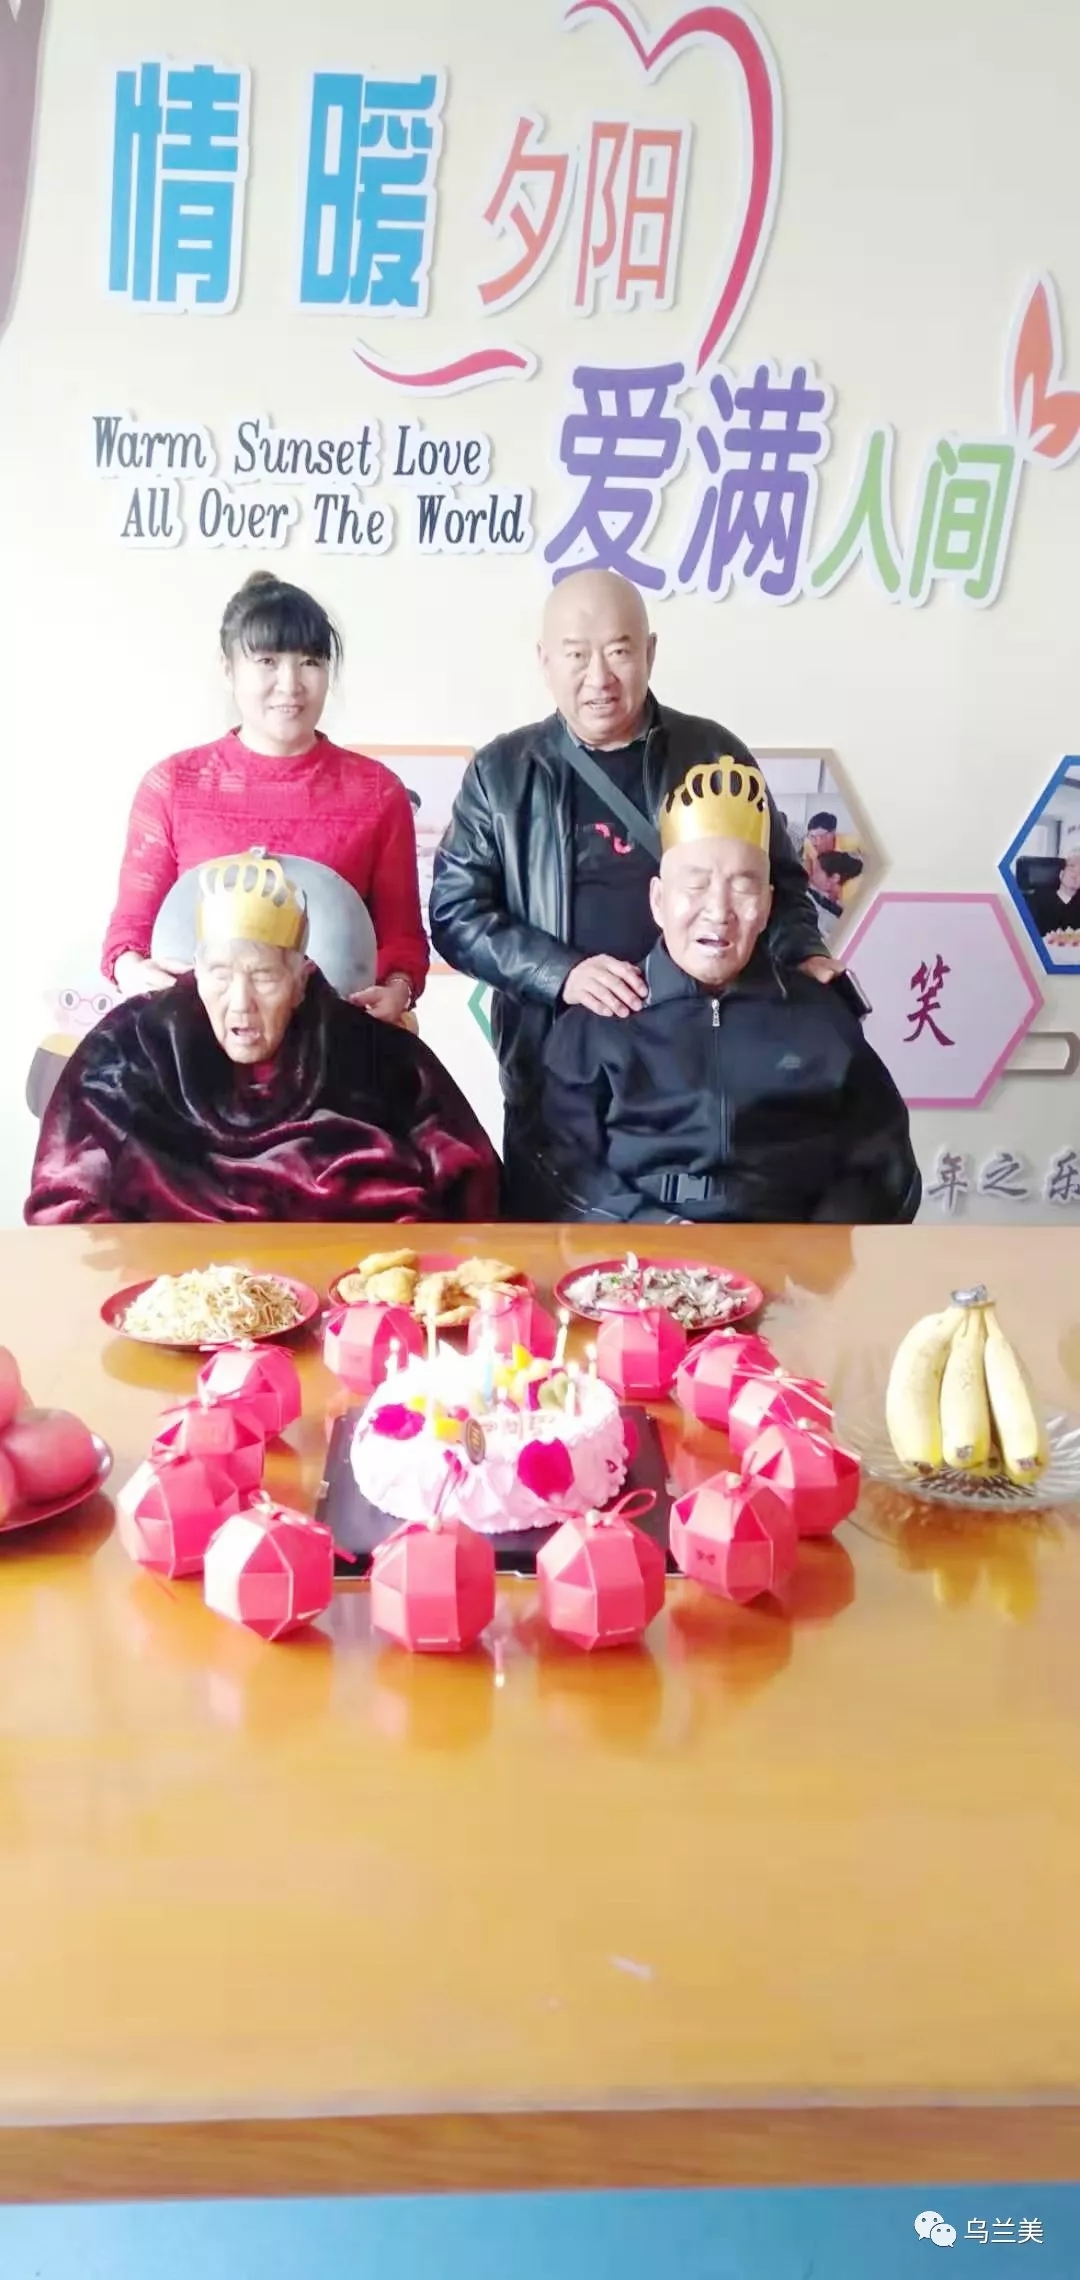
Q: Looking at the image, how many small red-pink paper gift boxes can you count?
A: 13